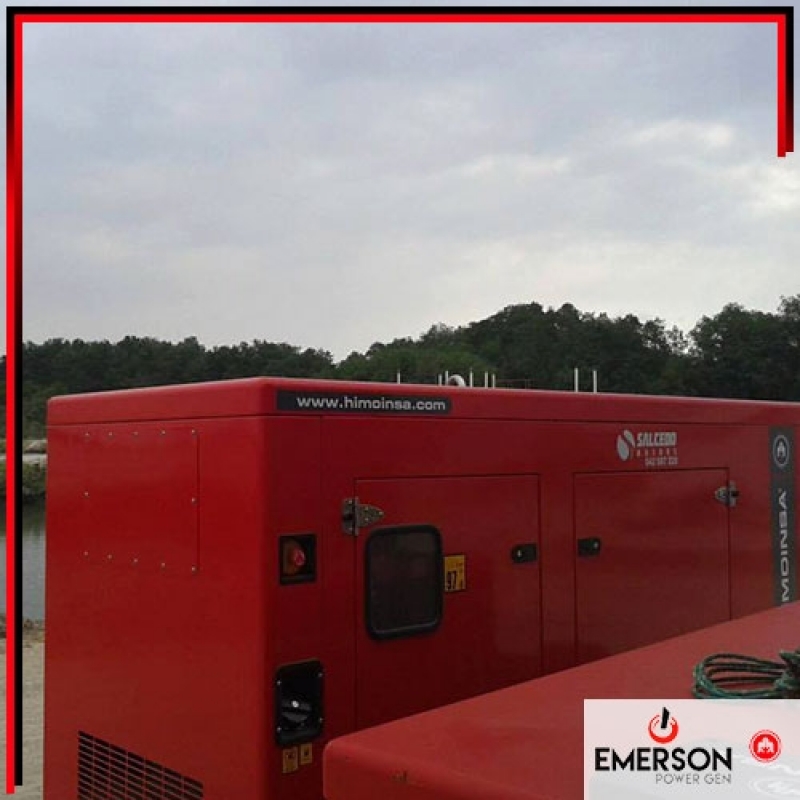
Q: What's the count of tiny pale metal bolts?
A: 12